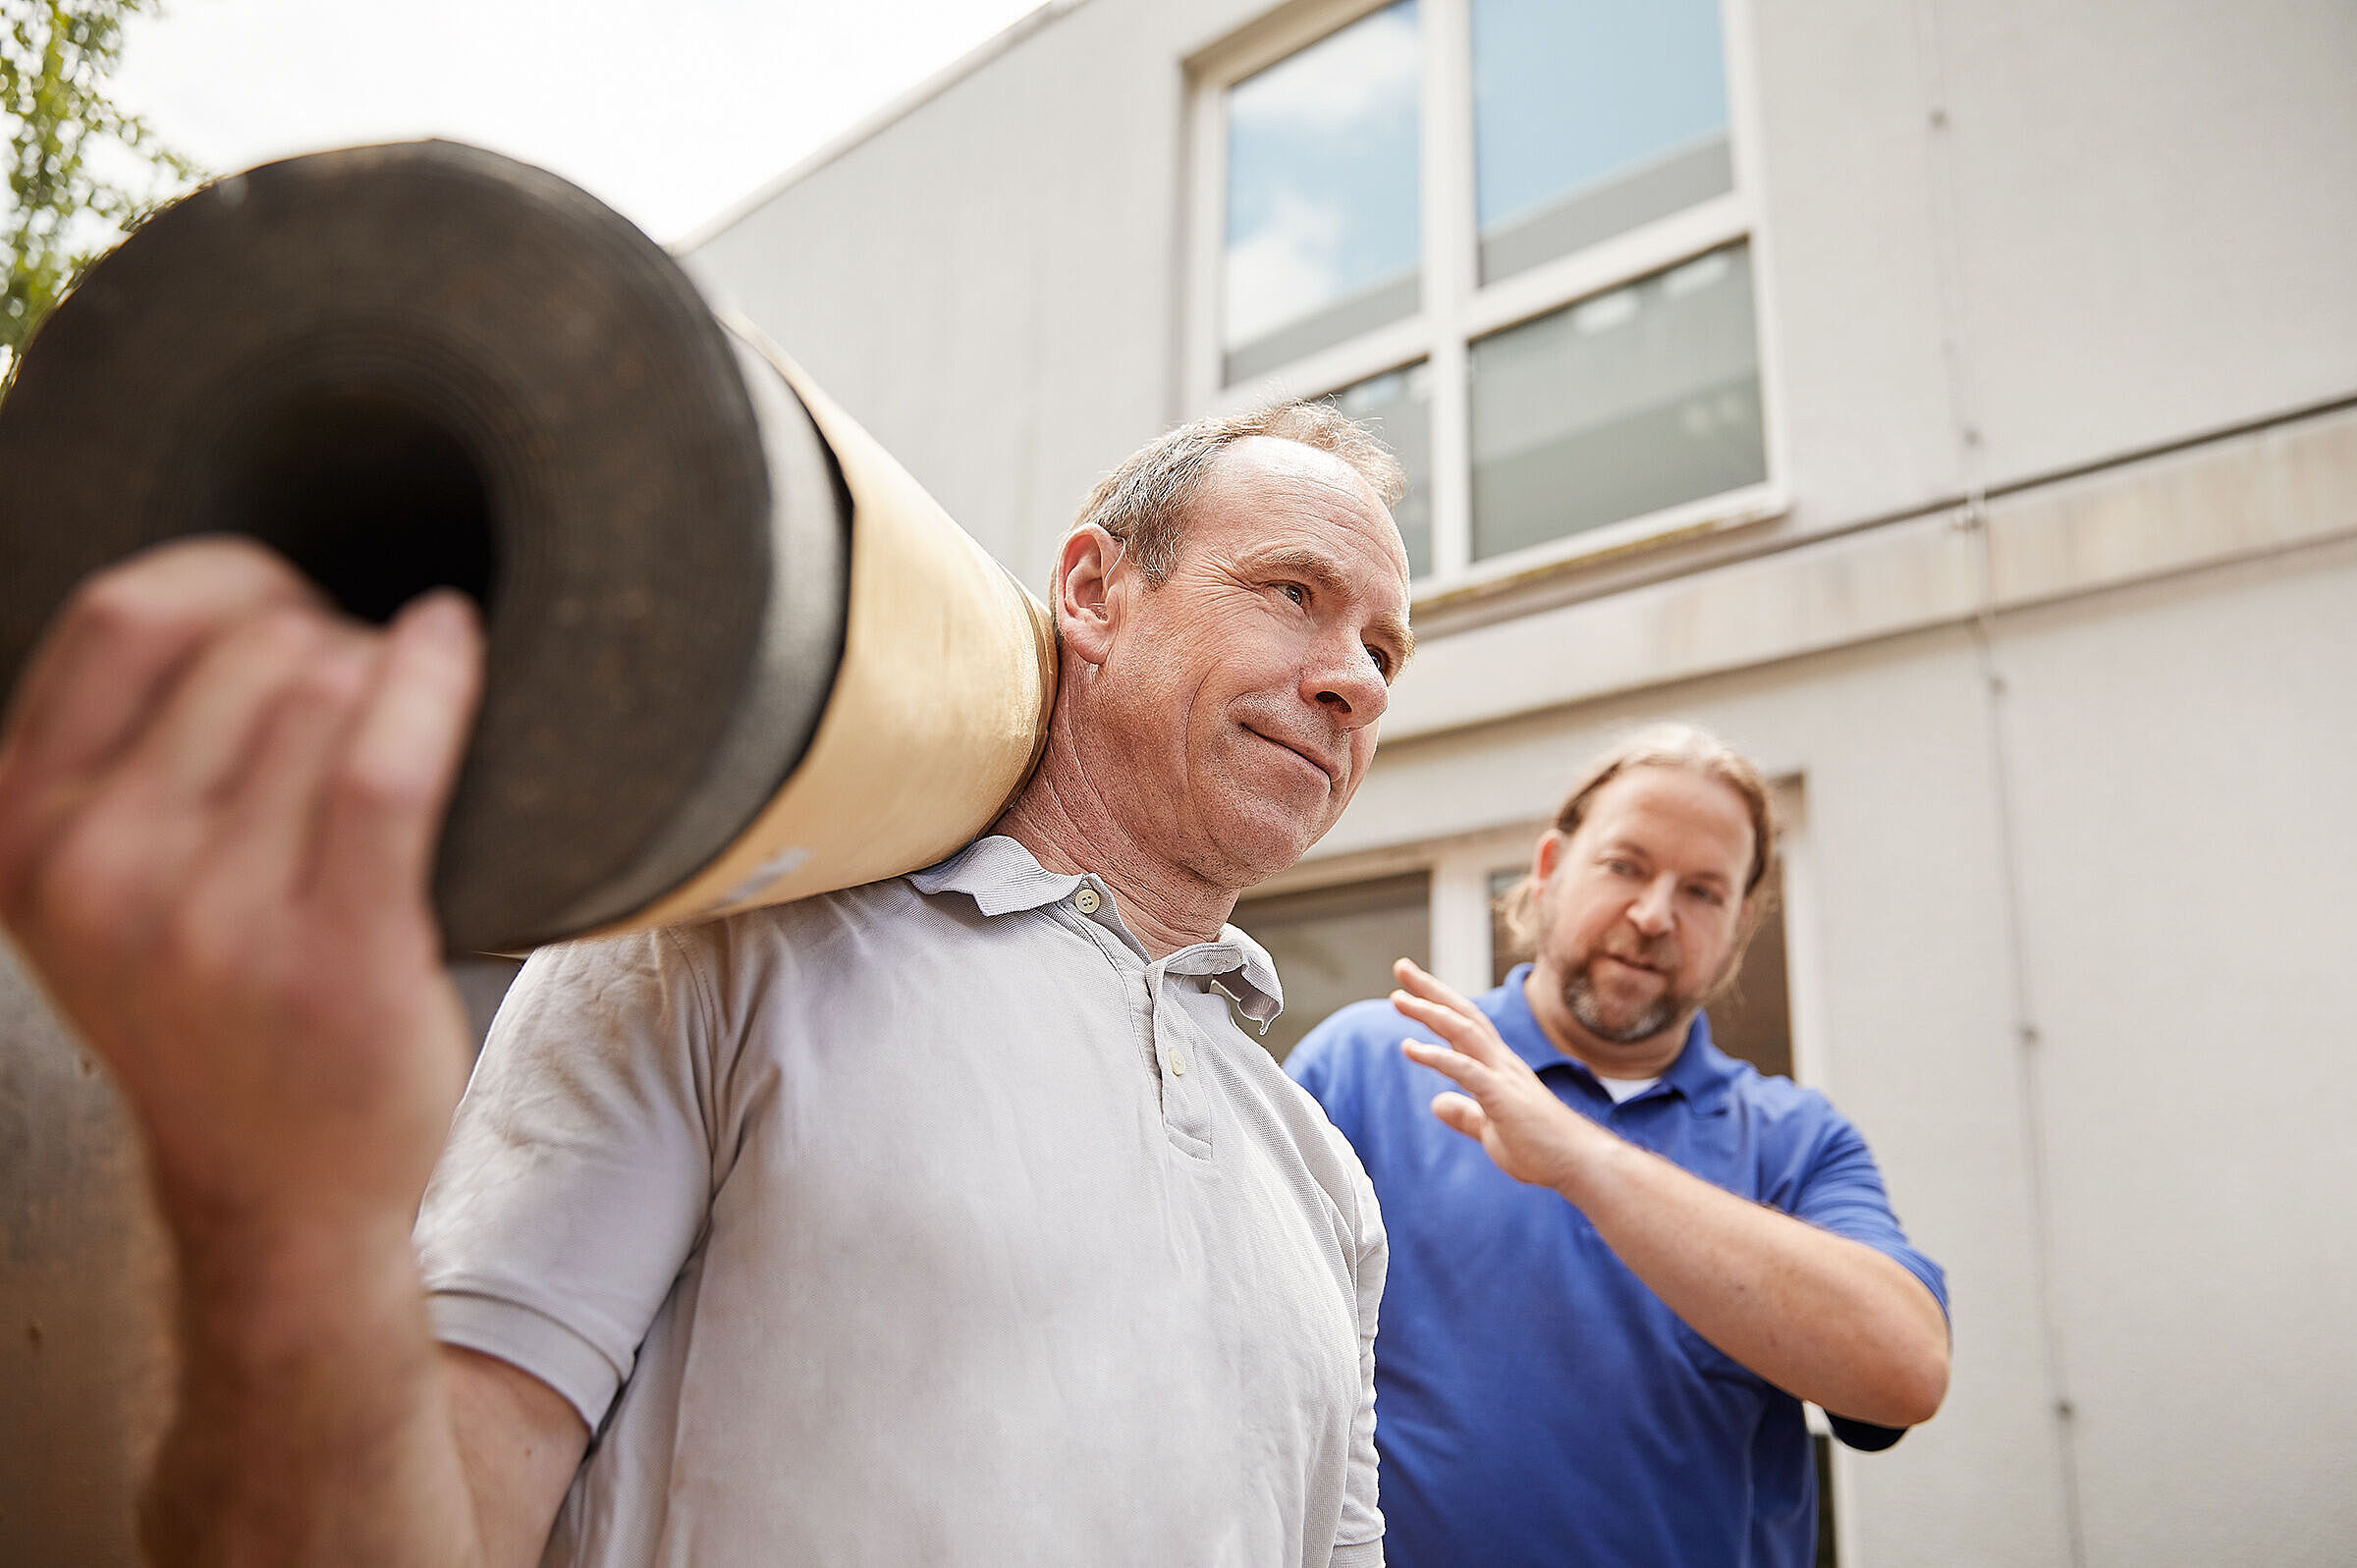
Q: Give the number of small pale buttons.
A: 2